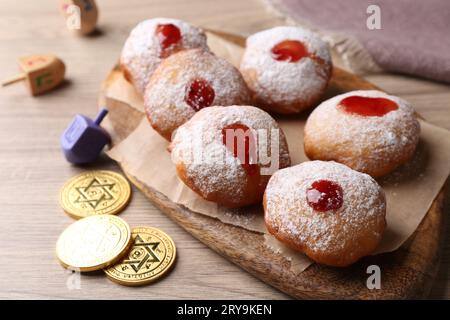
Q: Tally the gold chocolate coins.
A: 3